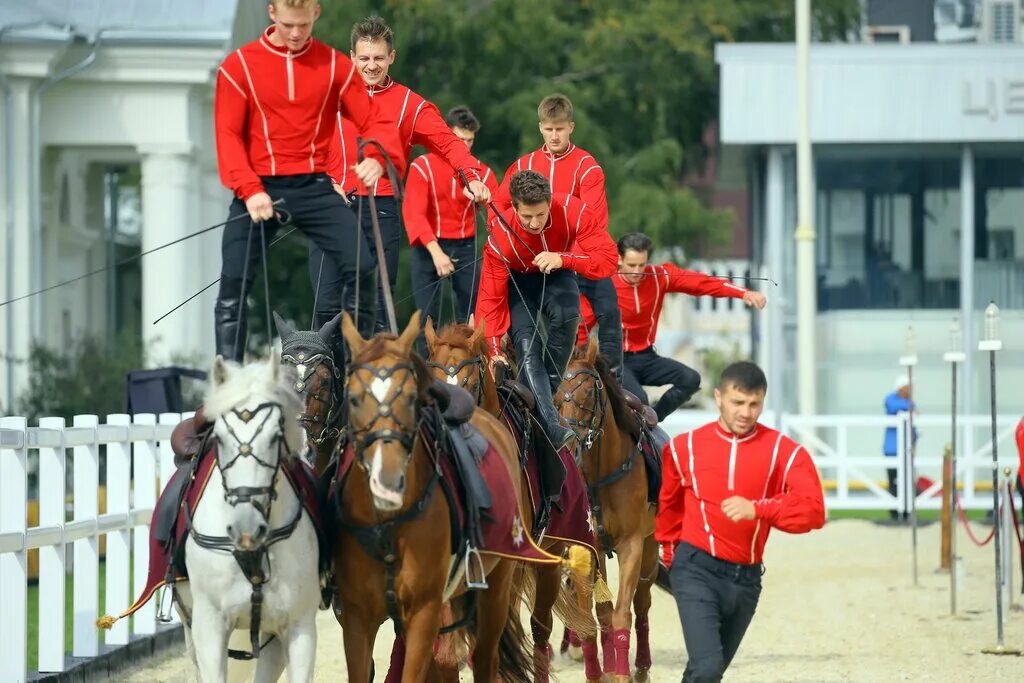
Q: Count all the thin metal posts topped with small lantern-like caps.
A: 3